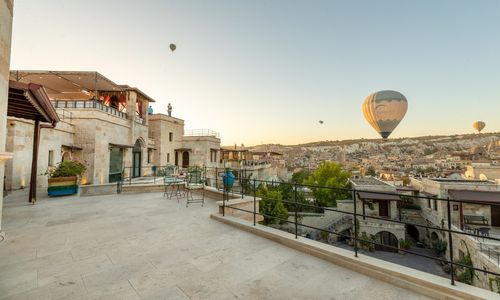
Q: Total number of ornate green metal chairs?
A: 2